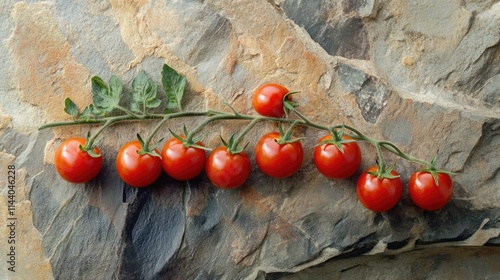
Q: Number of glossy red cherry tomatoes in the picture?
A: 9